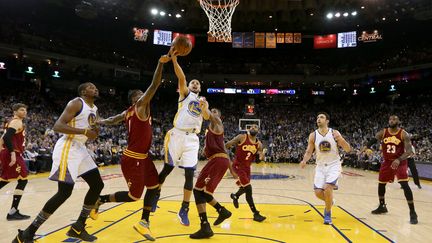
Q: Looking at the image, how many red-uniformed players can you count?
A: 5